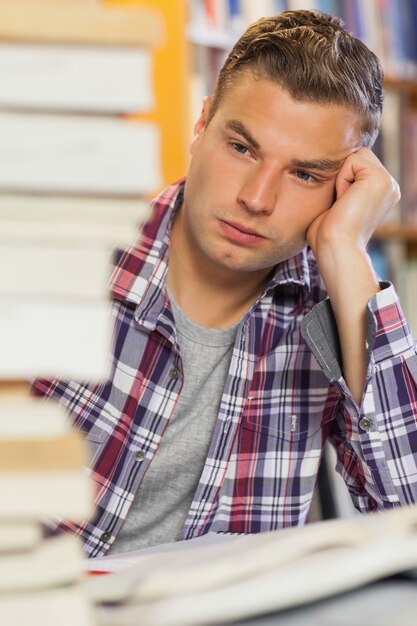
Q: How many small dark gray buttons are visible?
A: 4